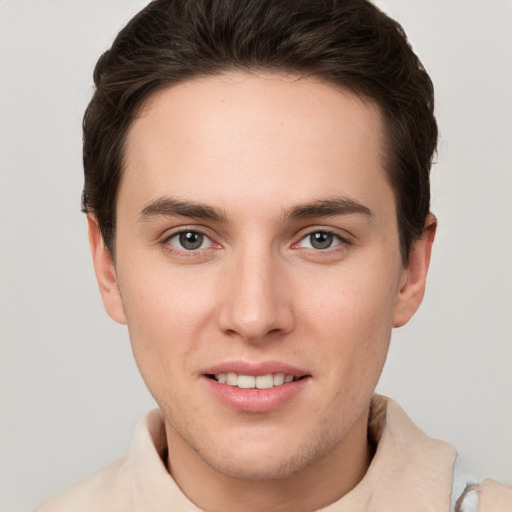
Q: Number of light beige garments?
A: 1